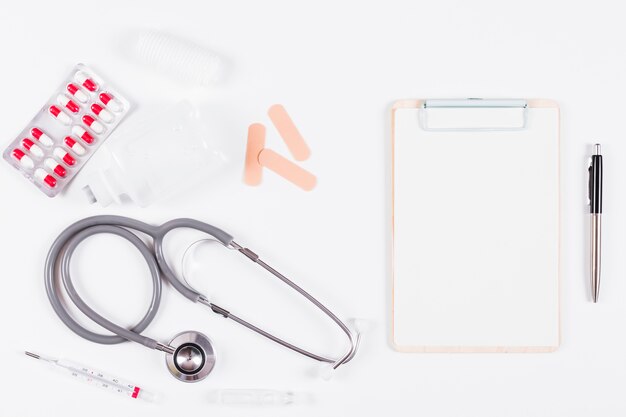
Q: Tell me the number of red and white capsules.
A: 15